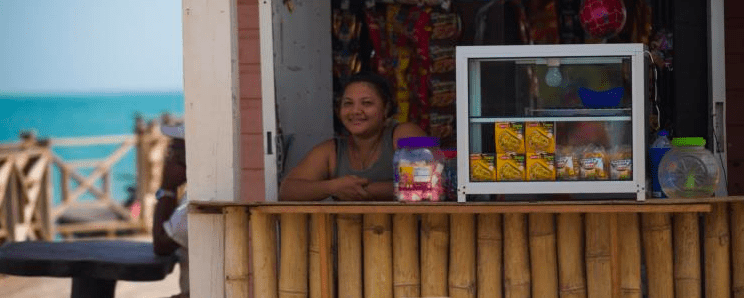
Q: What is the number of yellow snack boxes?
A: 5